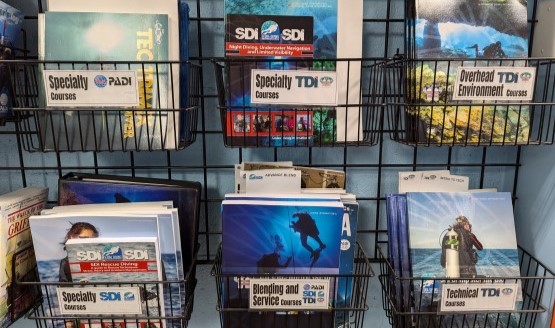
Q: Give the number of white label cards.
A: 6